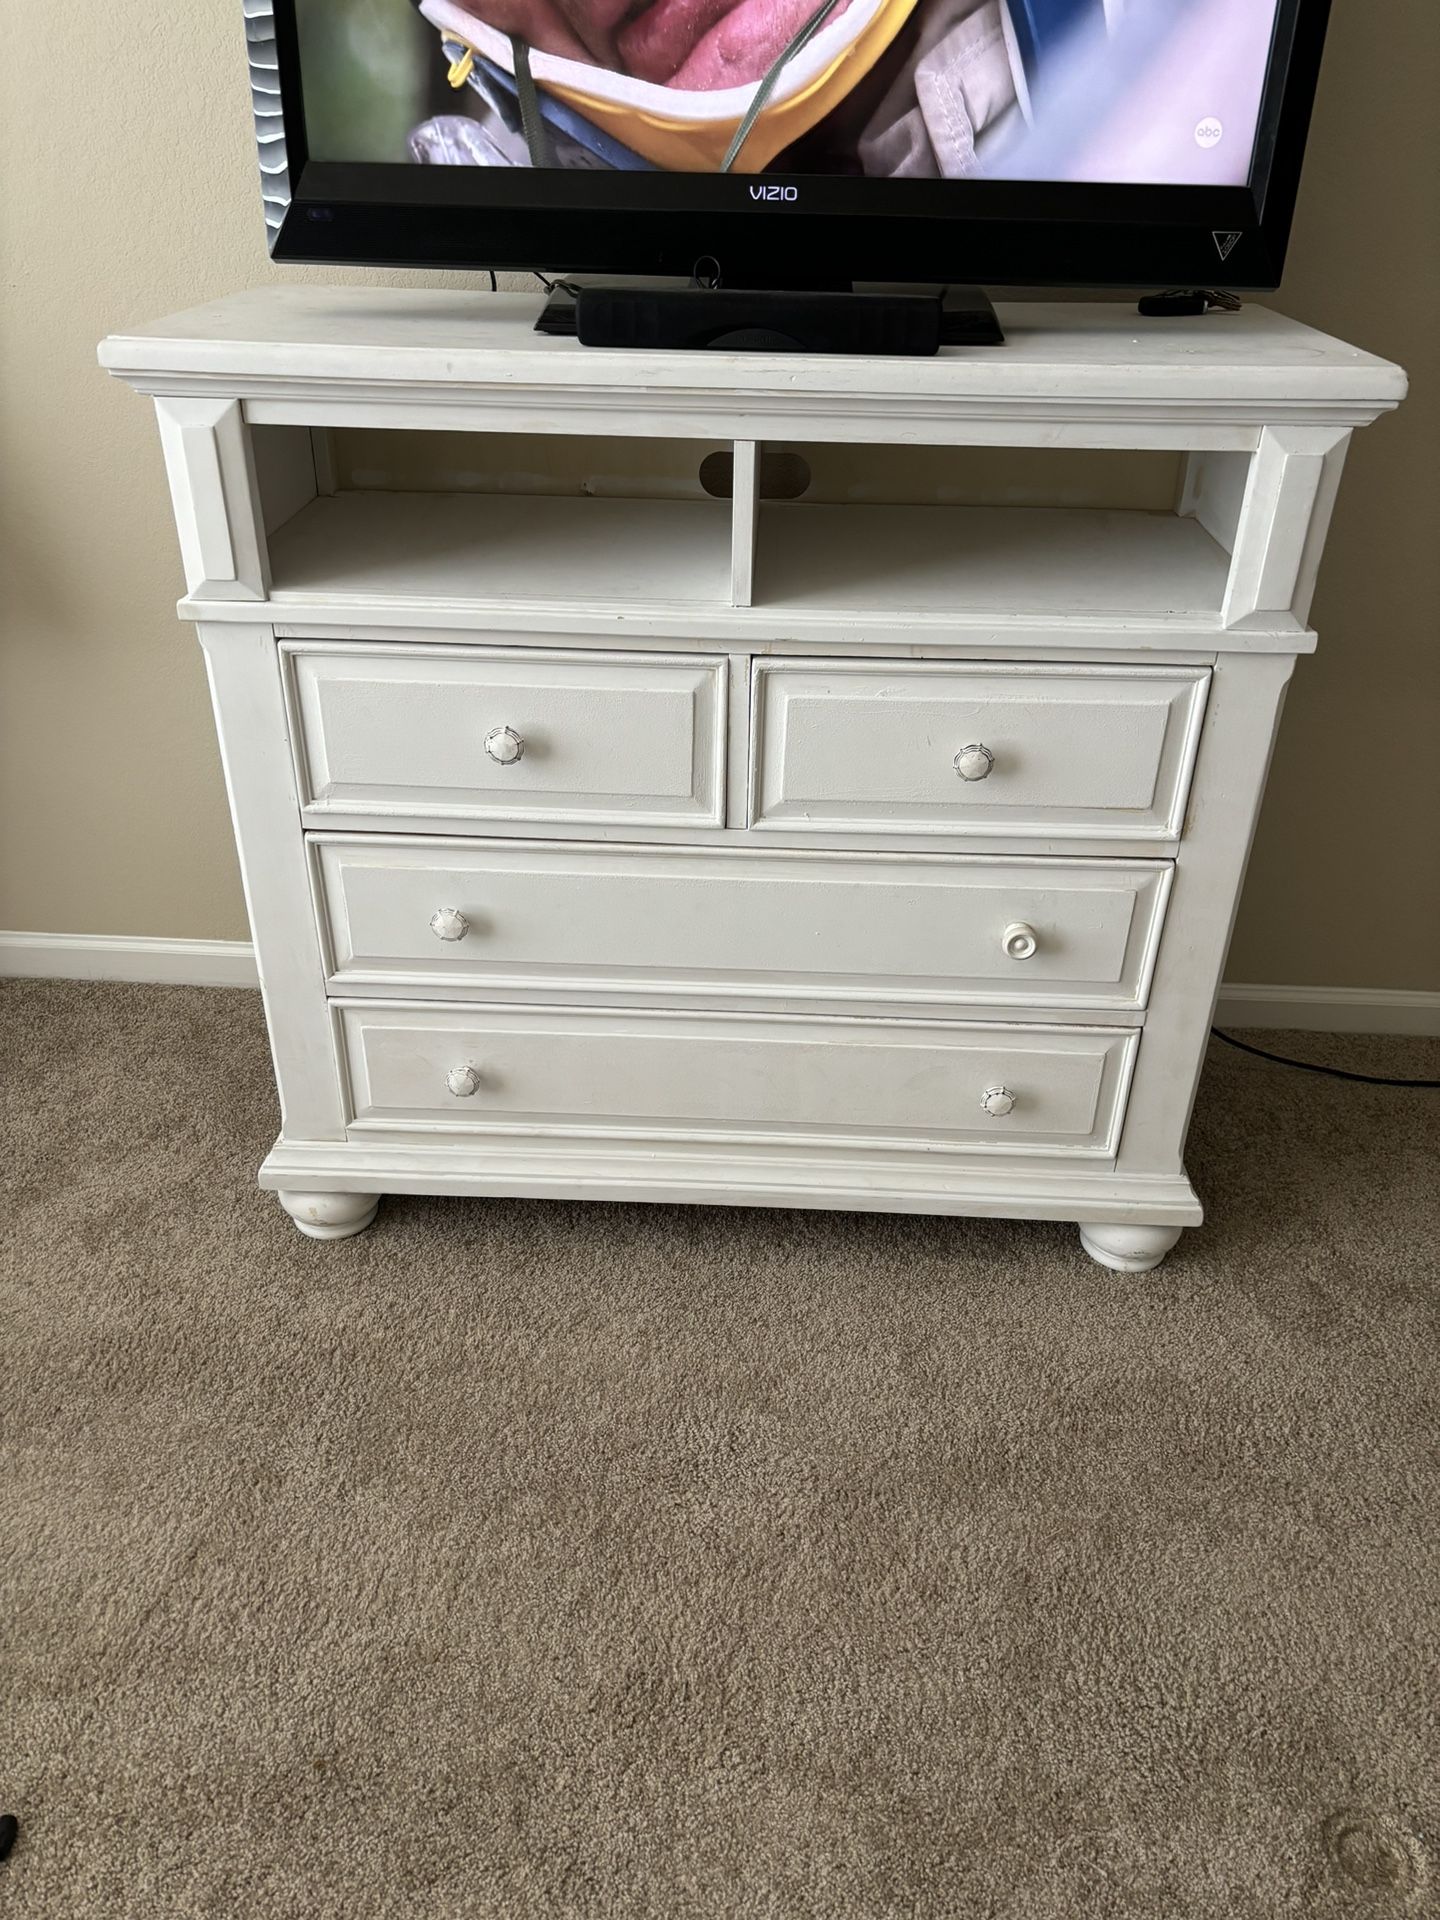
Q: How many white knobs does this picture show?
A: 6